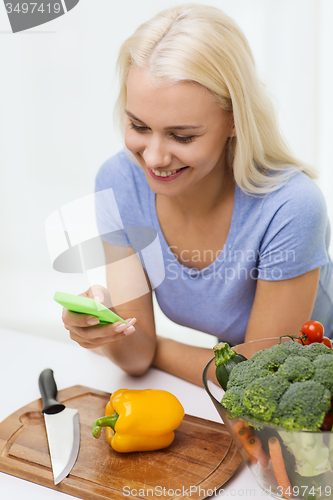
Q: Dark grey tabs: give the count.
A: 2